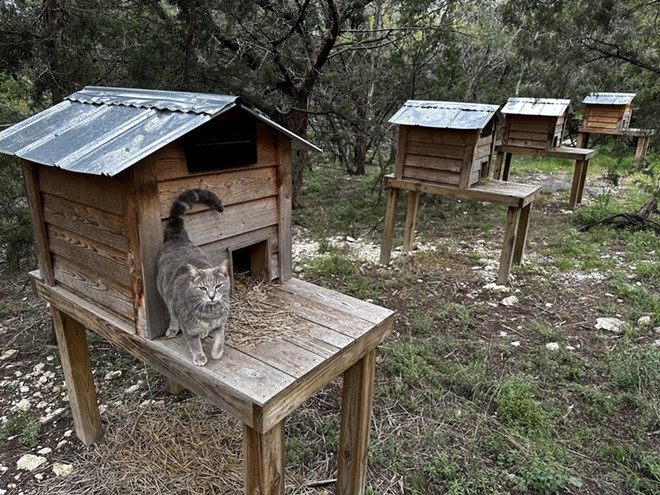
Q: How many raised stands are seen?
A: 4